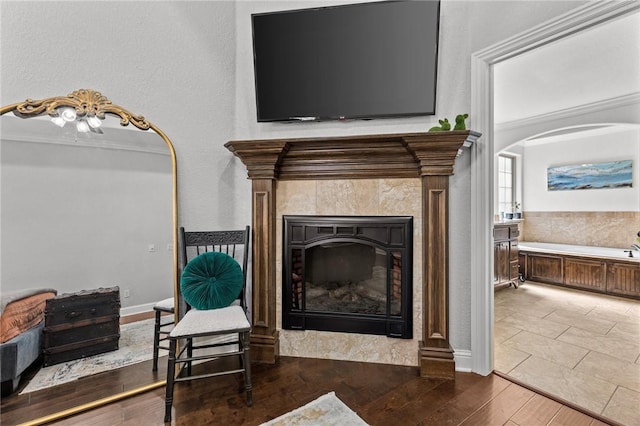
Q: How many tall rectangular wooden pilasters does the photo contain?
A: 2